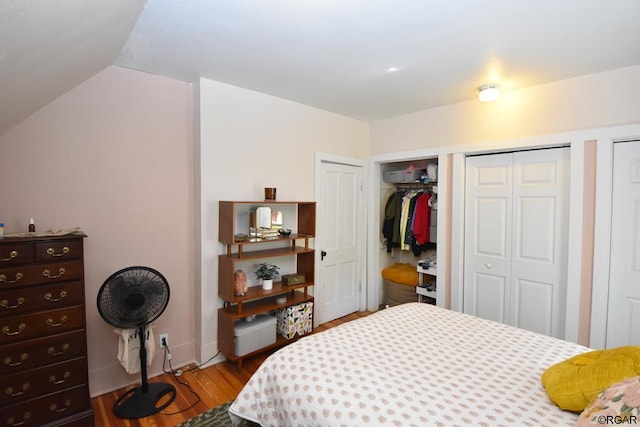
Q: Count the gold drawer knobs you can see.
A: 14